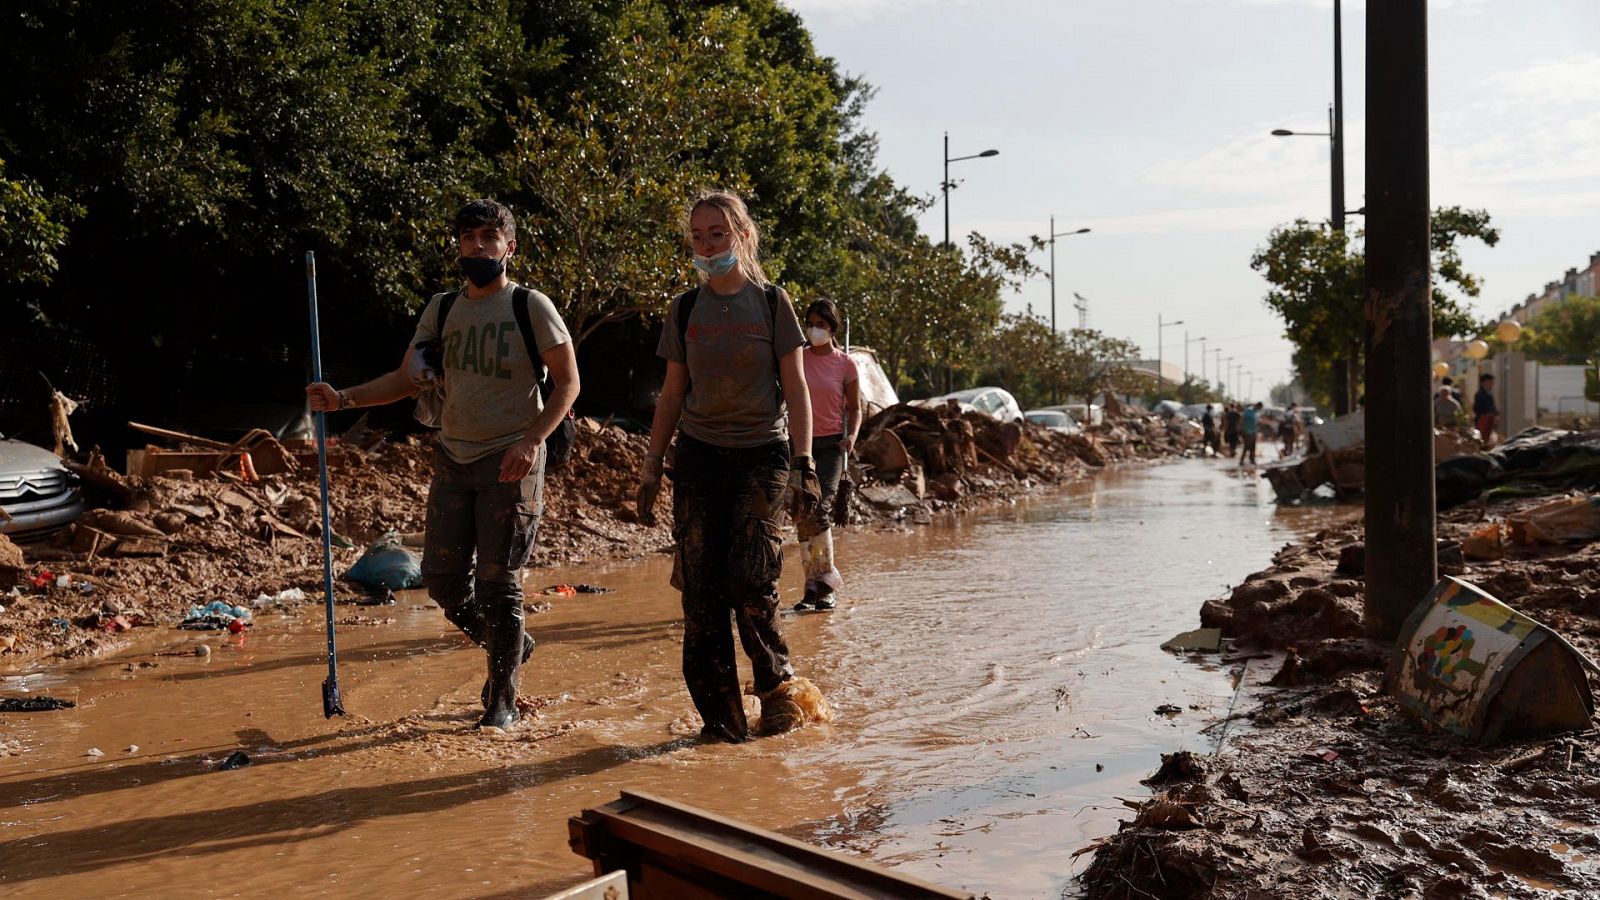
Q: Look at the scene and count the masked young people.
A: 3